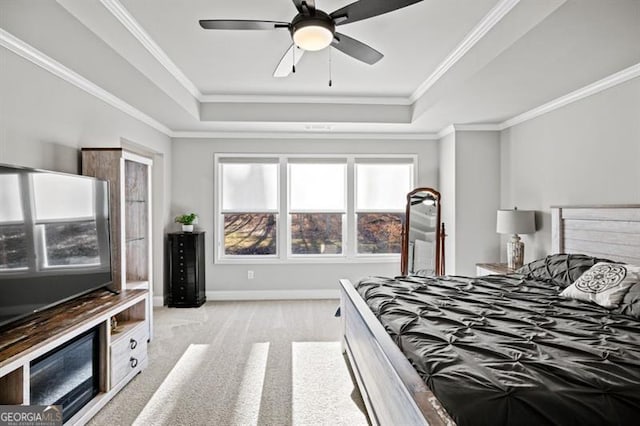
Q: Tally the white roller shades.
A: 3